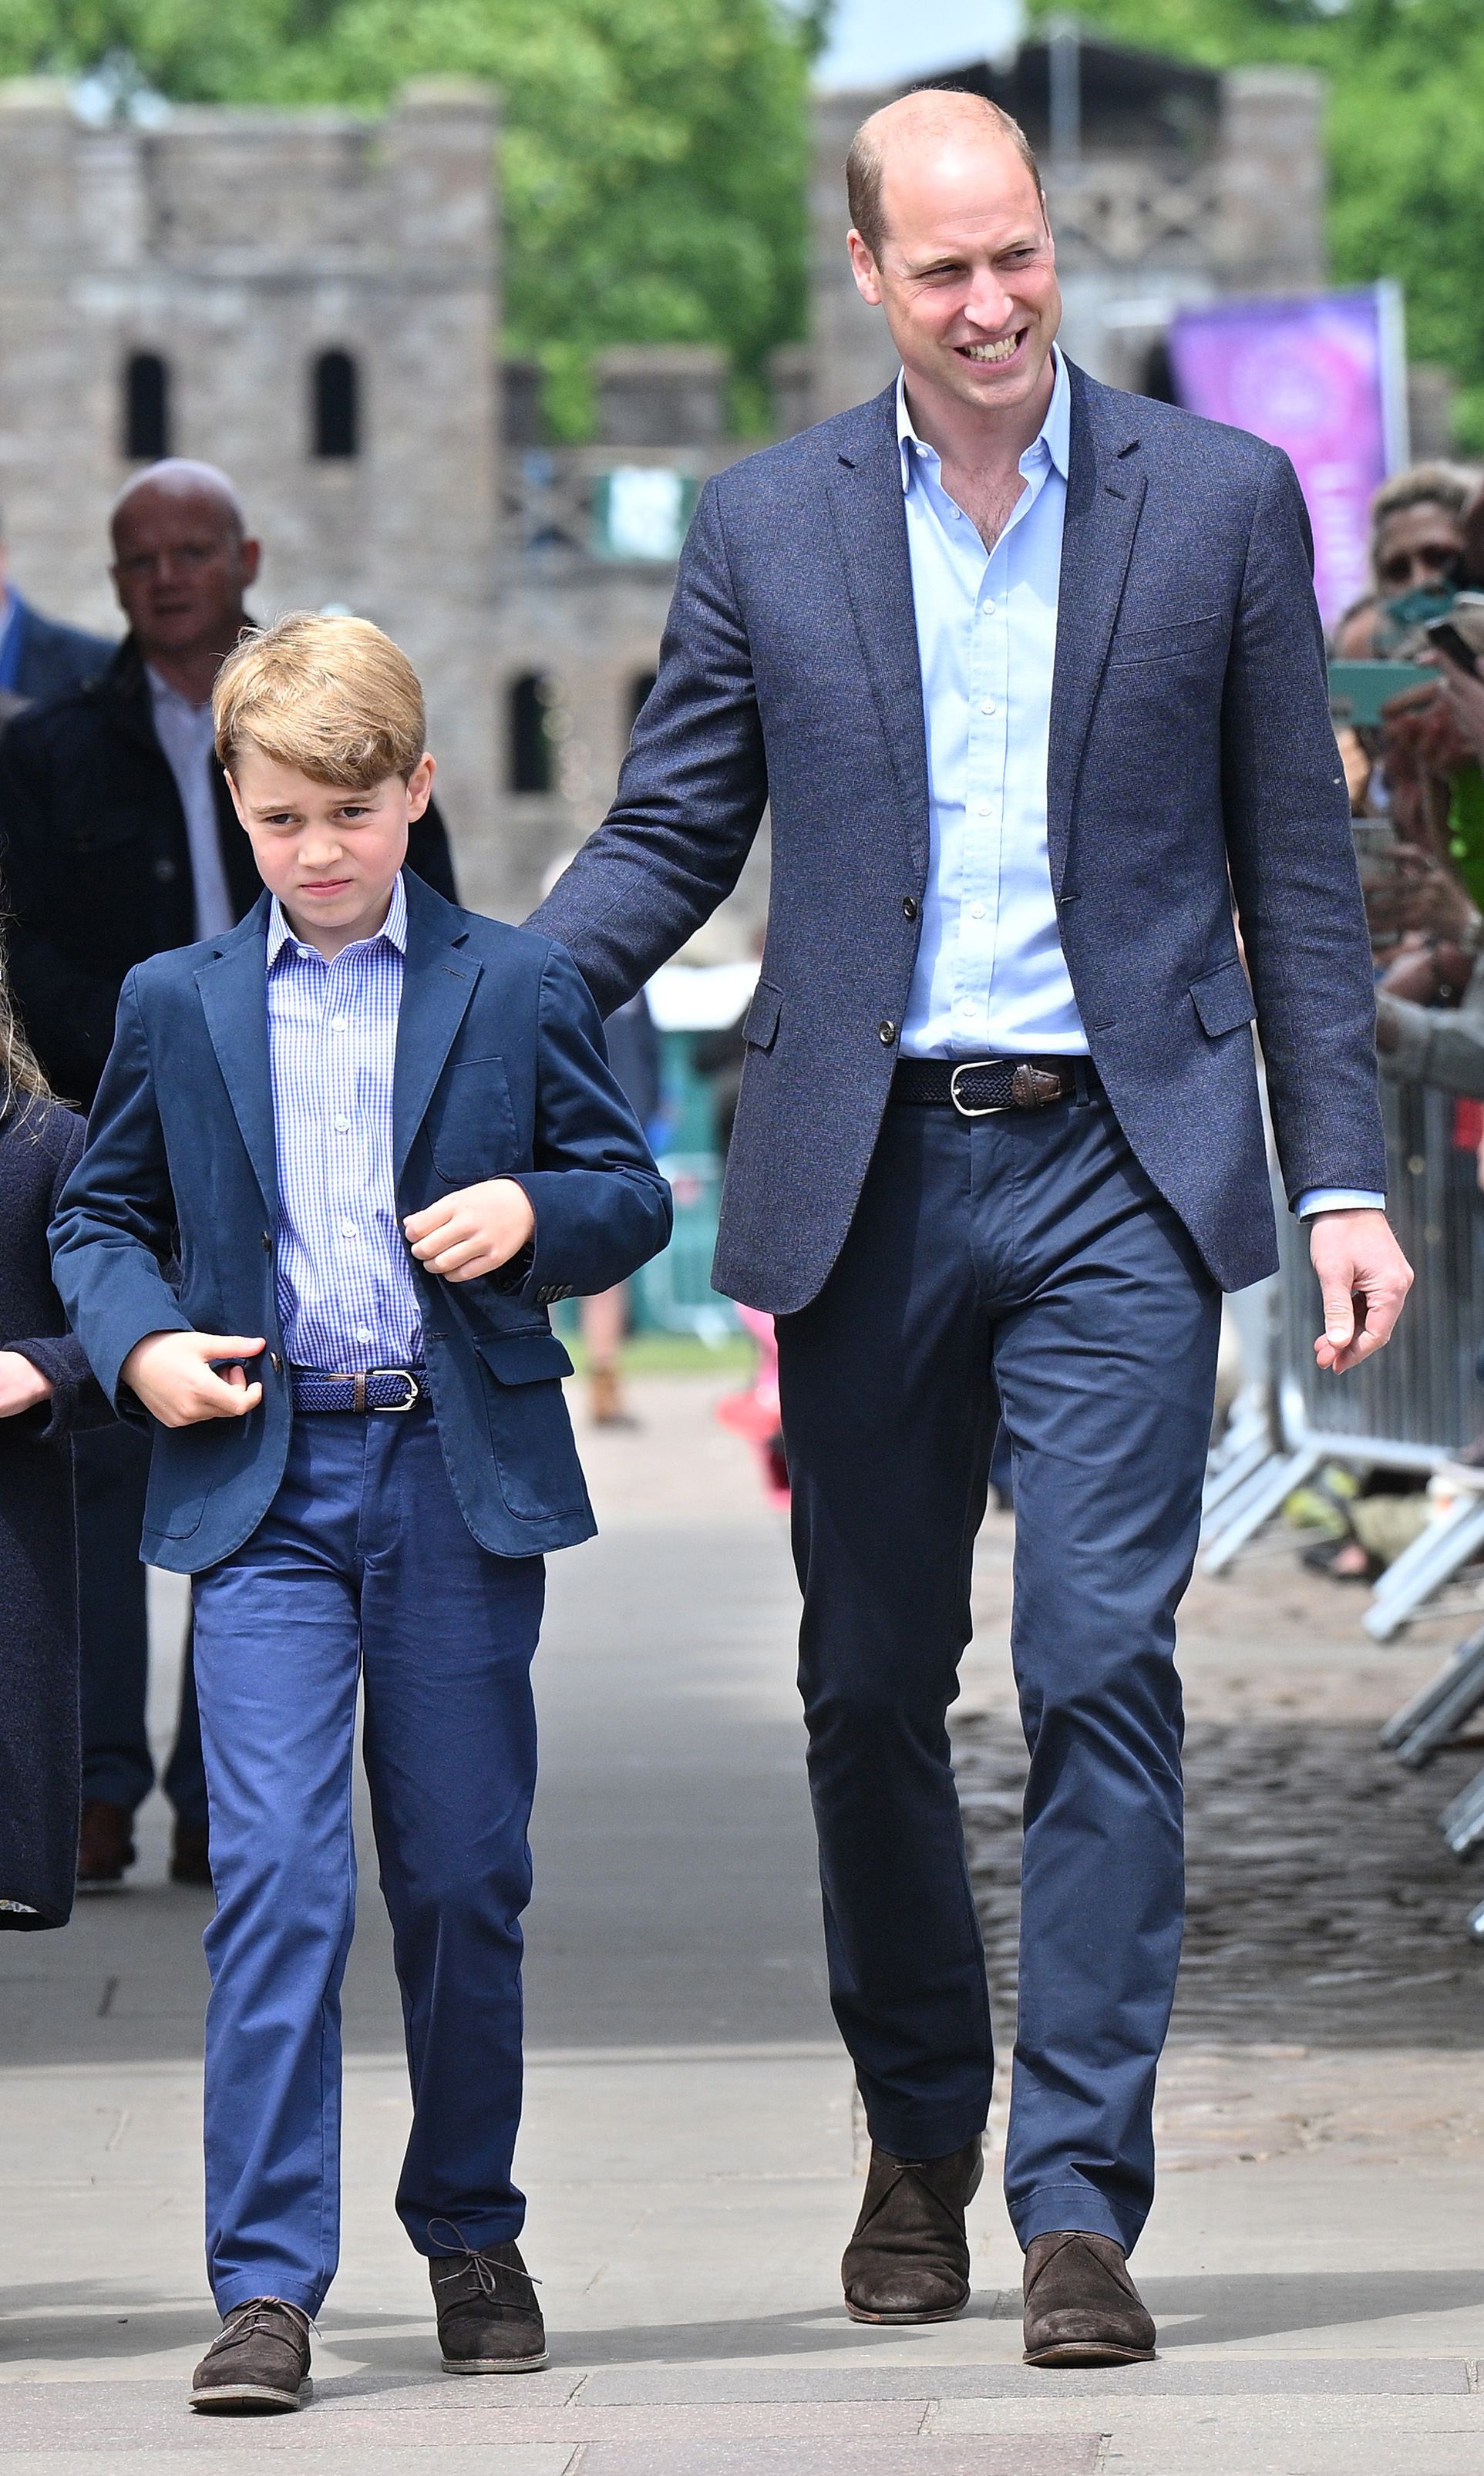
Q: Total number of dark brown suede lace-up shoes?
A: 4